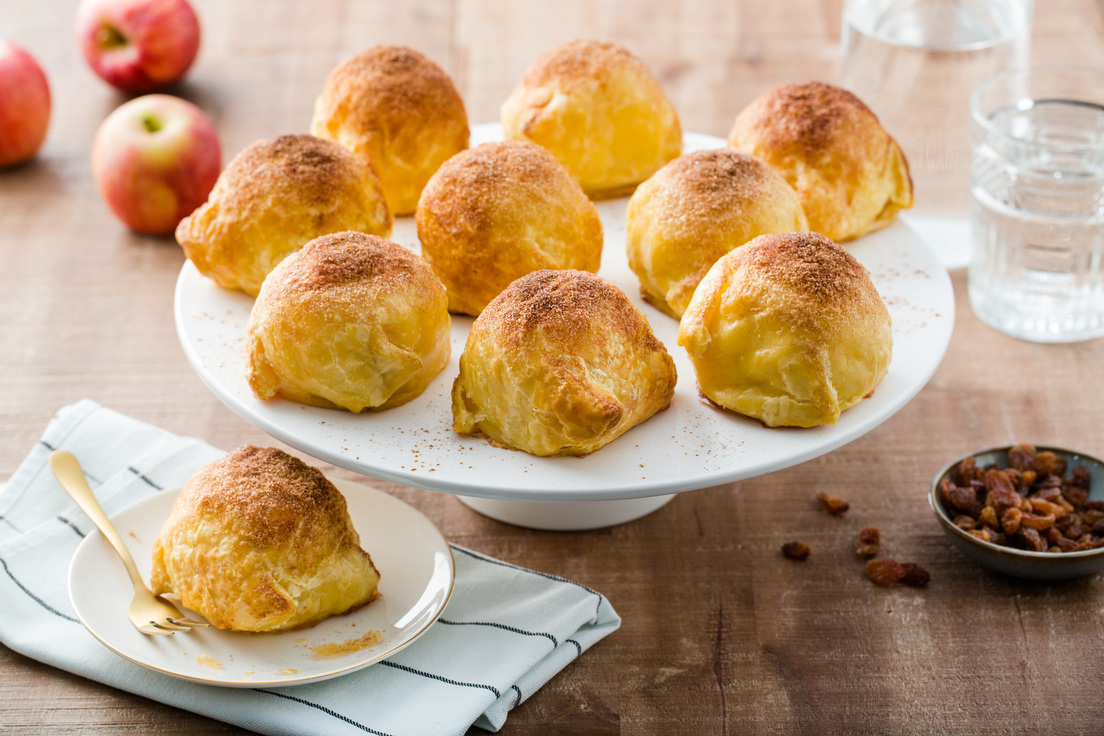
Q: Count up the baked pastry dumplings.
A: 10